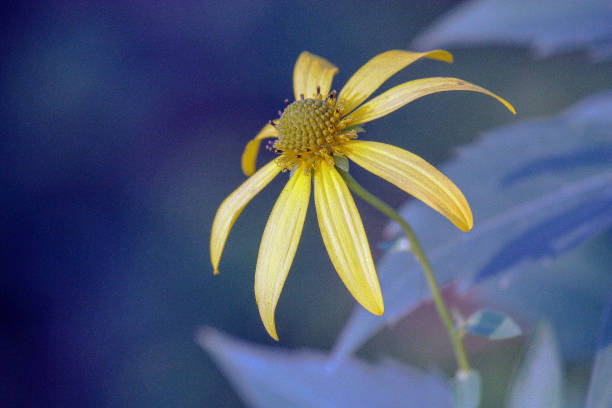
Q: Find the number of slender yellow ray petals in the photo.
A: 8